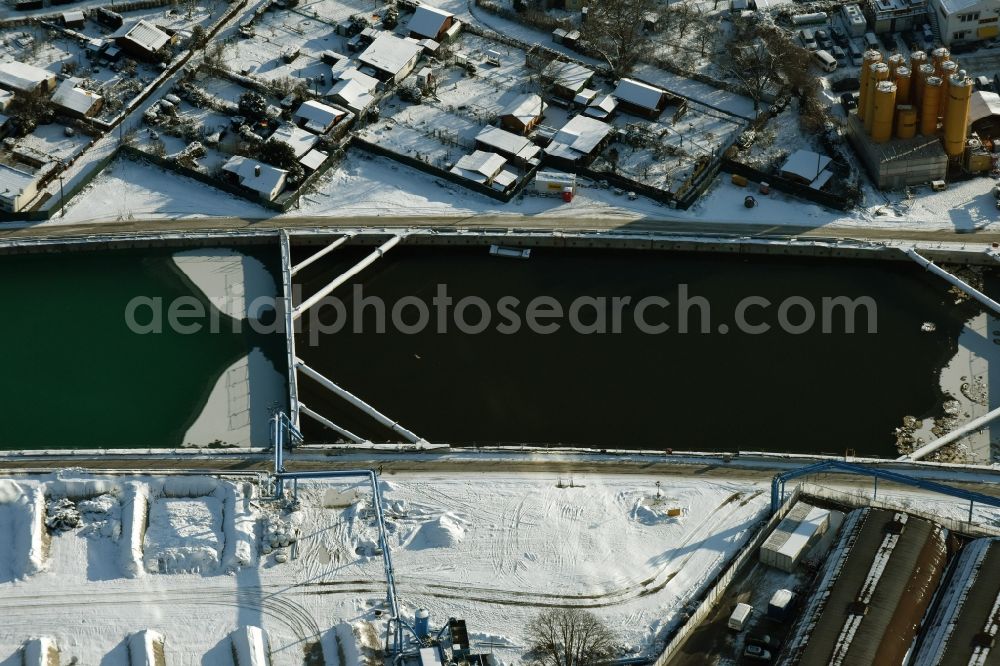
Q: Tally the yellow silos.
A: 12